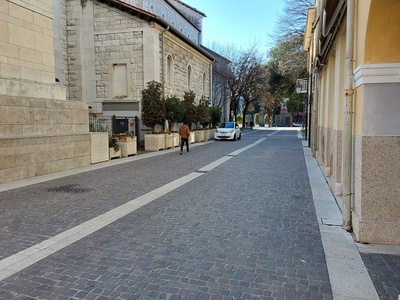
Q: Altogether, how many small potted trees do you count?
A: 5